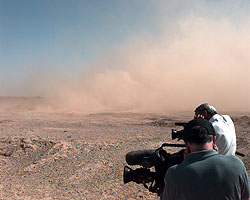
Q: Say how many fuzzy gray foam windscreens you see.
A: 1